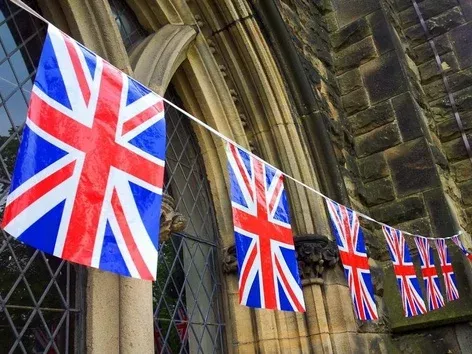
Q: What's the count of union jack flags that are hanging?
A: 7